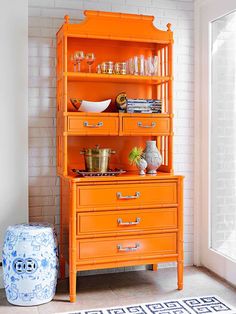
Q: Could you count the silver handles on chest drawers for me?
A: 5